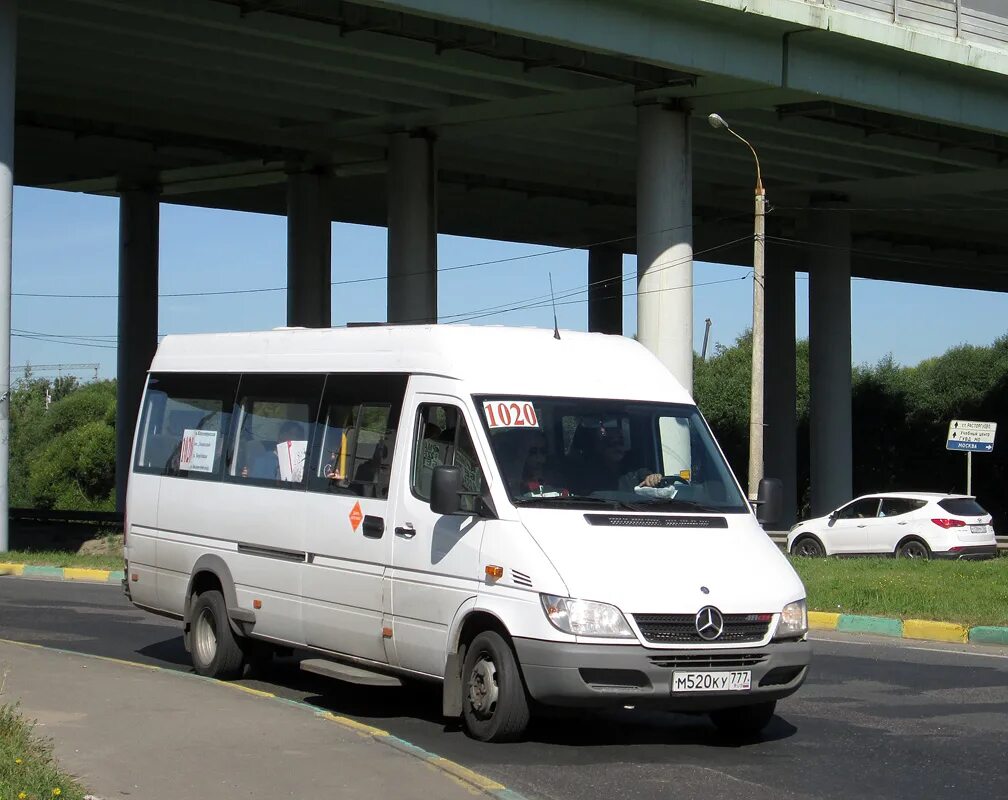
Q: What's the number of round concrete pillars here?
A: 8